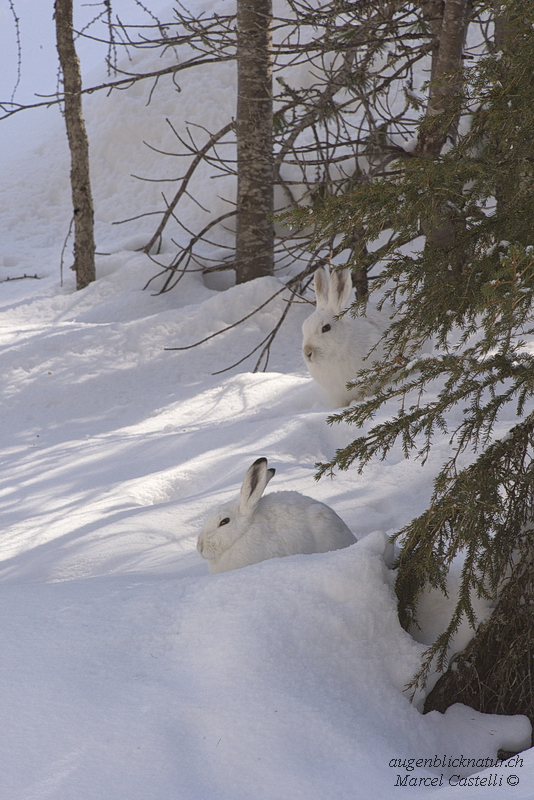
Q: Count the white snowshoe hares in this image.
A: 2